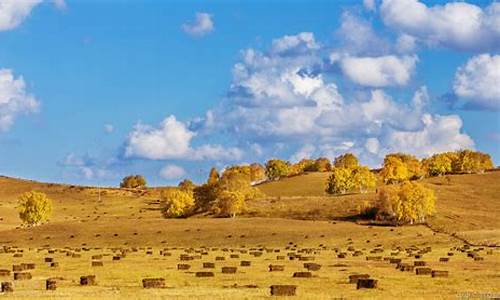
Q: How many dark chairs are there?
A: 0